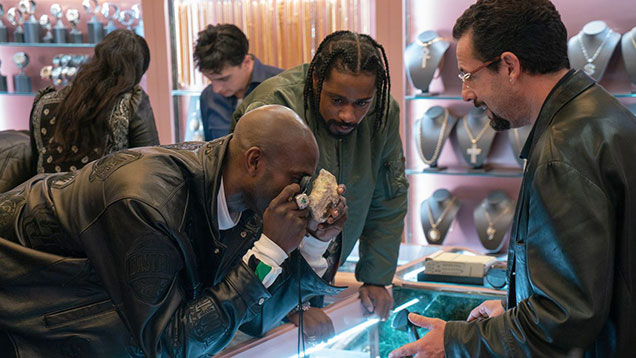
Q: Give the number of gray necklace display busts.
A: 8